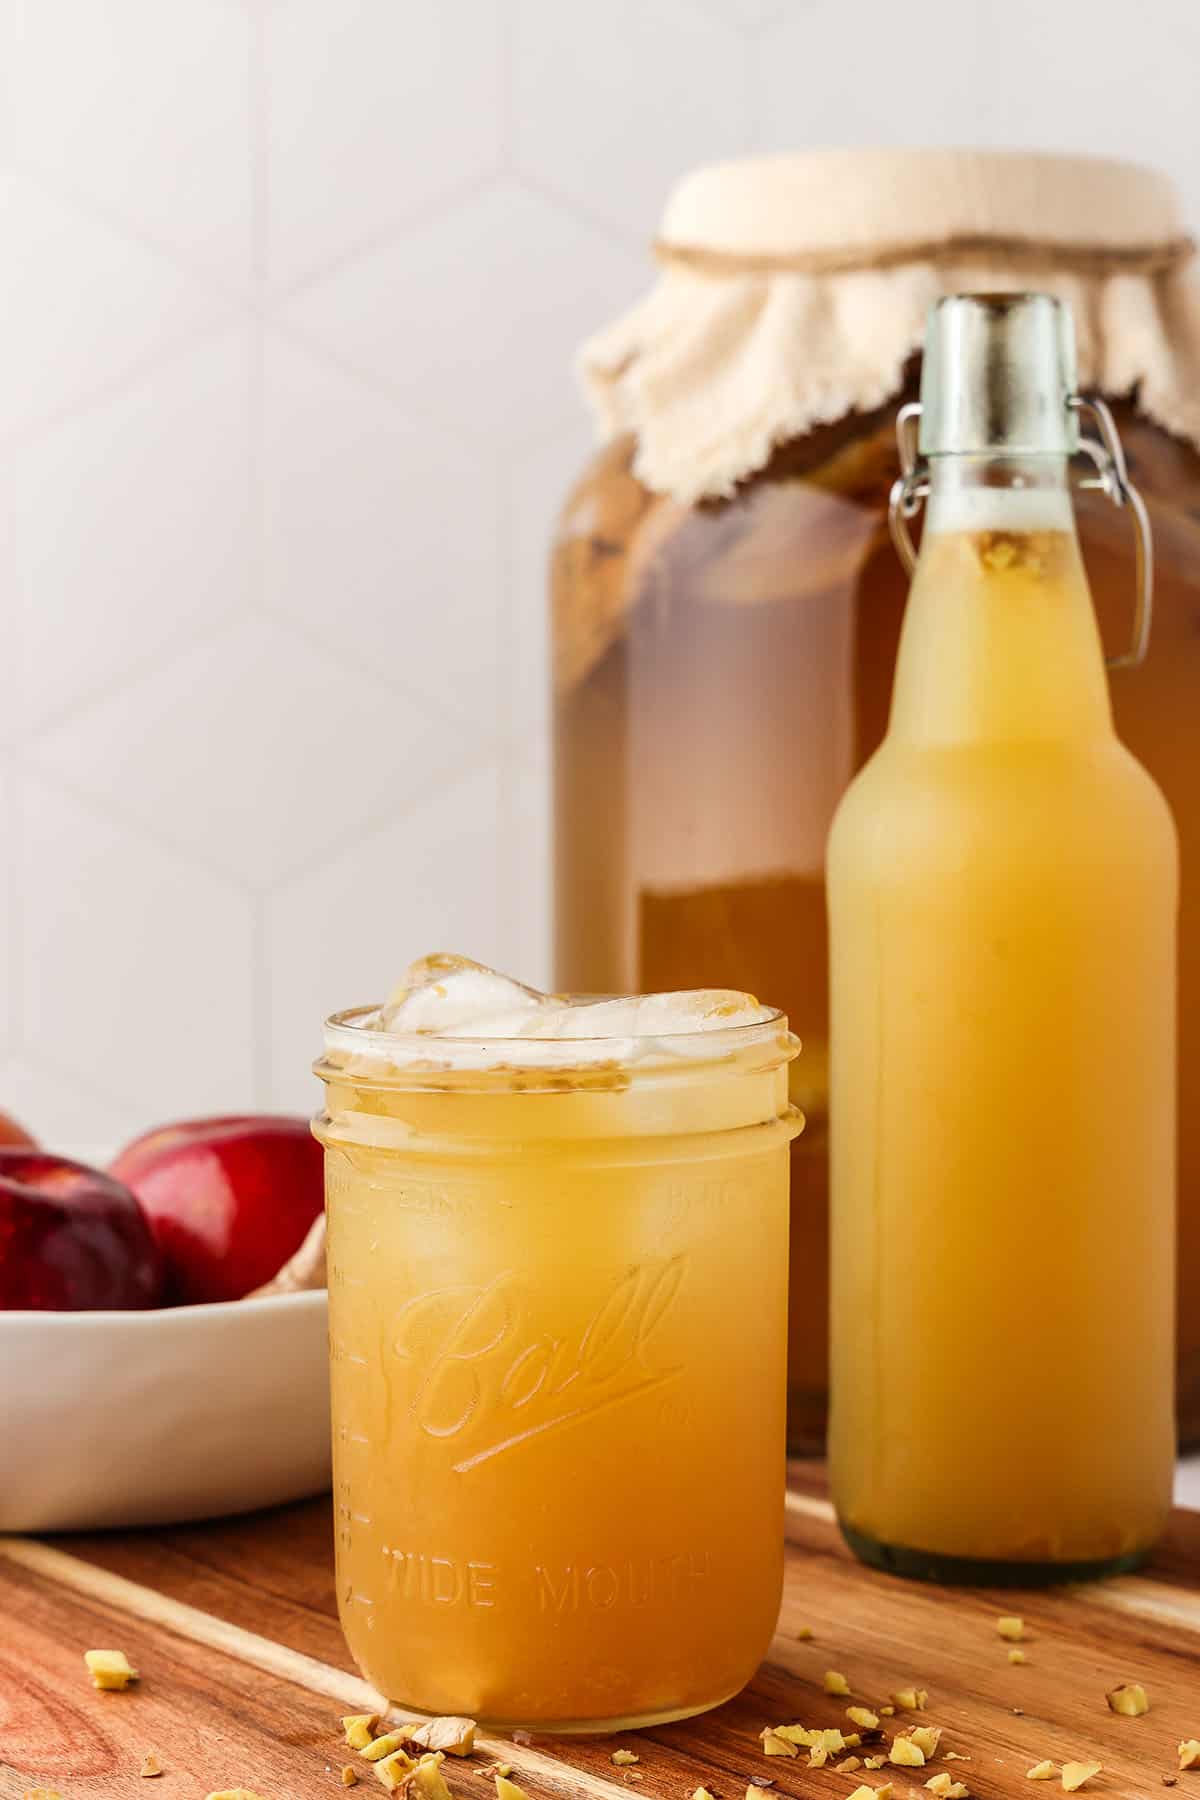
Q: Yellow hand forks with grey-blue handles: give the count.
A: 0